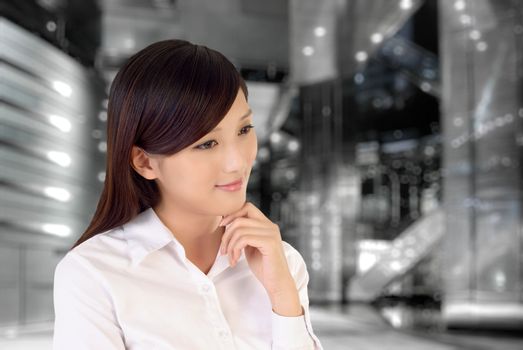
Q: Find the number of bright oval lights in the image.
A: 5